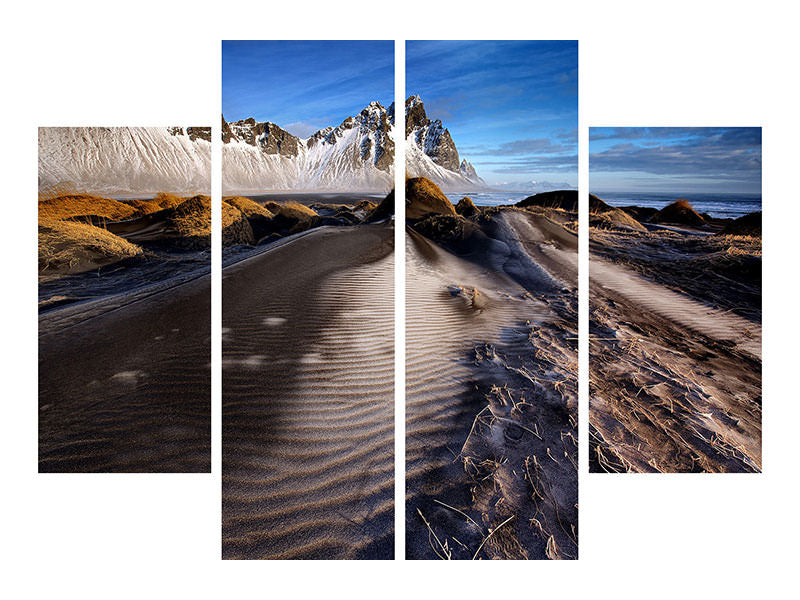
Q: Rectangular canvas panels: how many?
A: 4